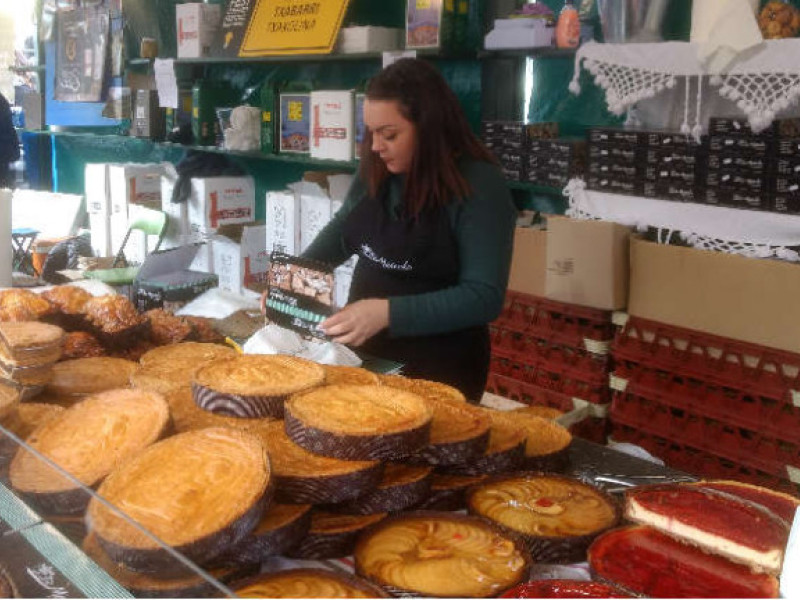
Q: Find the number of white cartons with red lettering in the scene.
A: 5